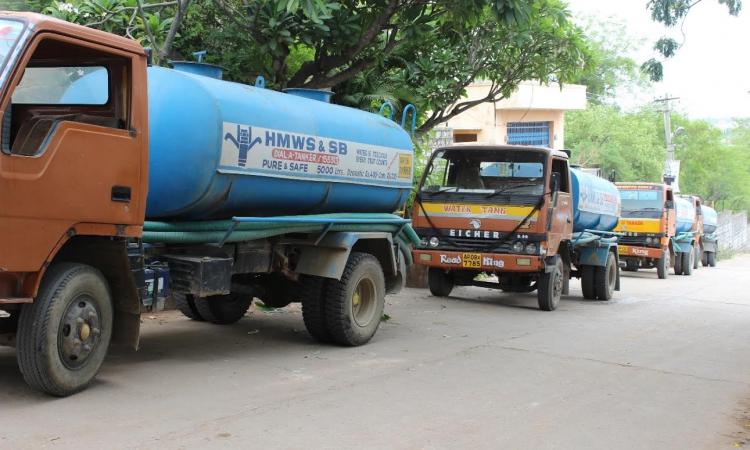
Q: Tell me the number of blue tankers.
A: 4